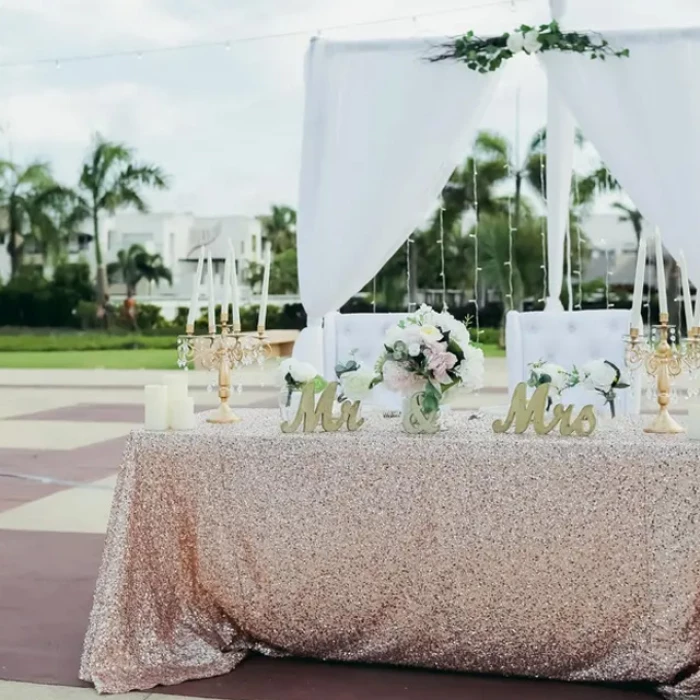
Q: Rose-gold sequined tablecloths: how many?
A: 1